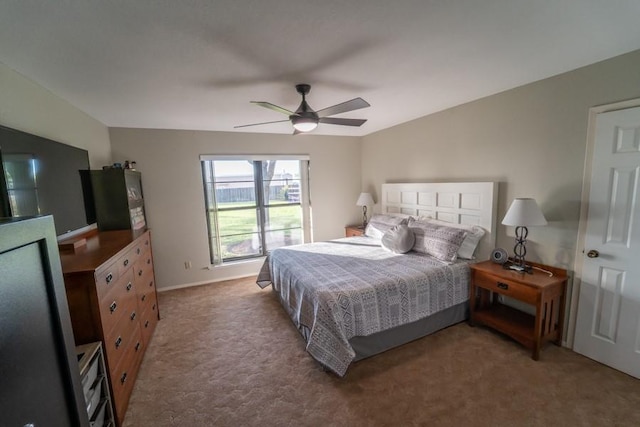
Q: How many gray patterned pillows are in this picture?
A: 2